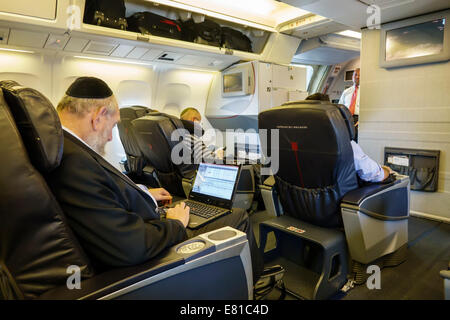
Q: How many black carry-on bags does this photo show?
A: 4